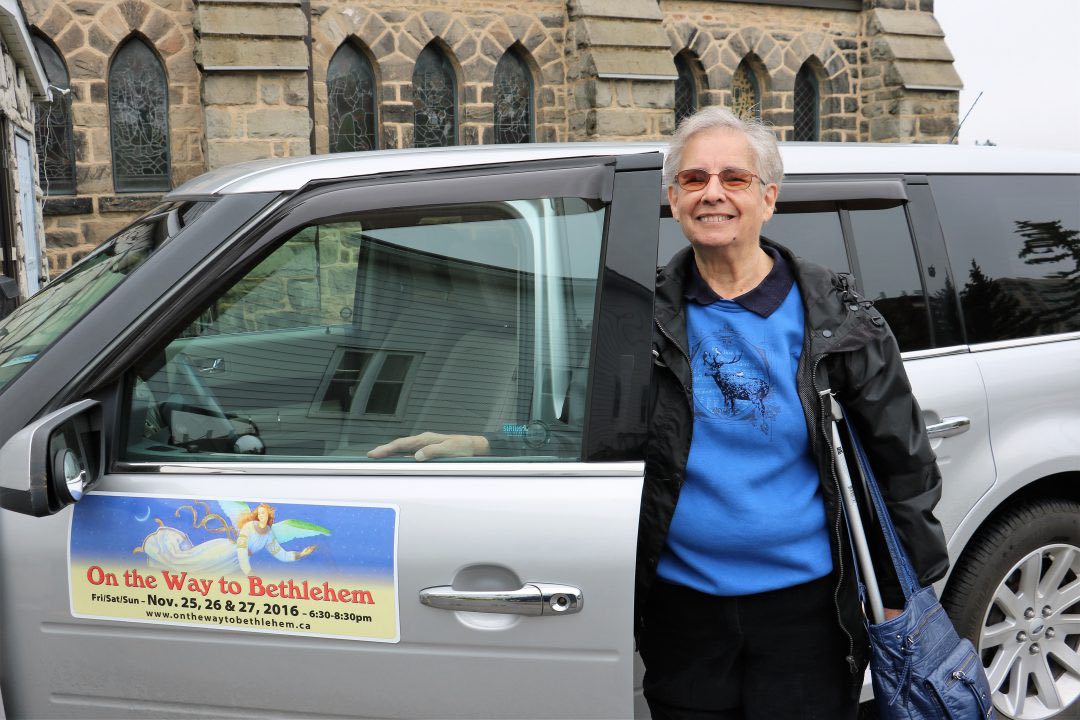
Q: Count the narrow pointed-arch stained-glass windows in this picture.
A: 8